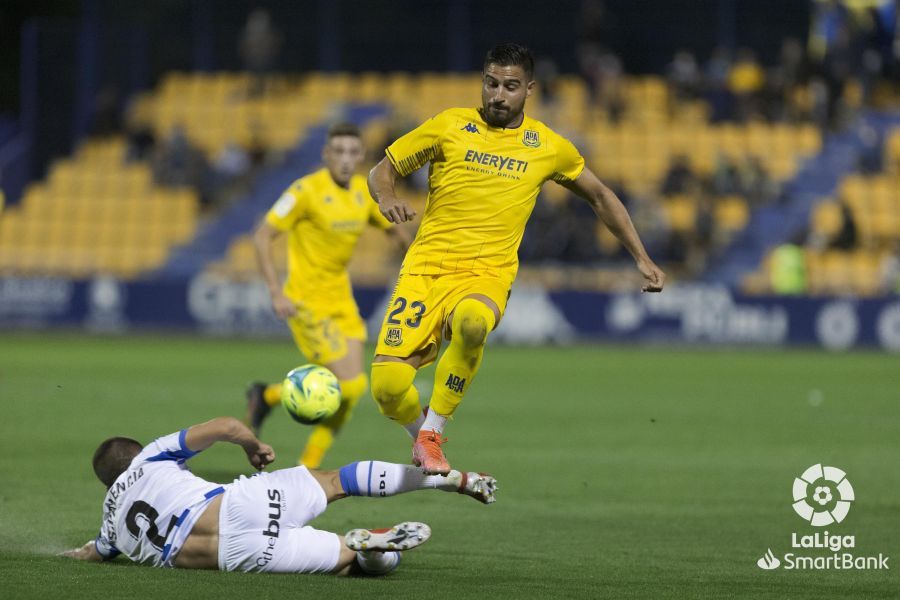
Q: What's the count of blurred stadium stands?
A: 3